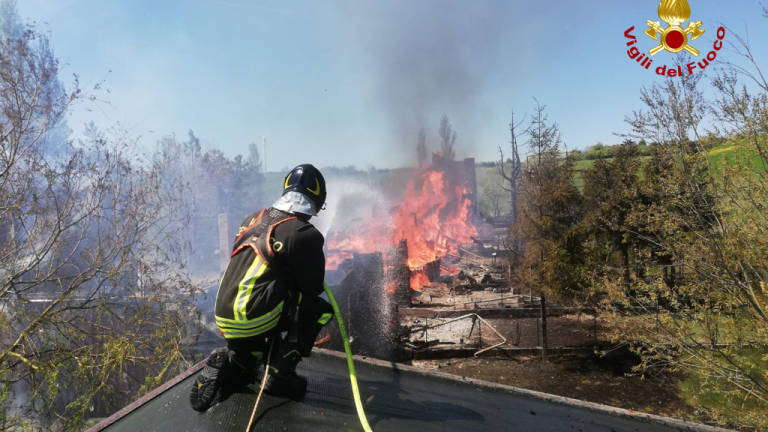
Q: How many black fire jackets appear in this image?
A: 1